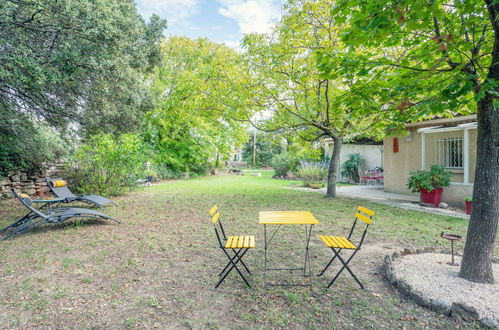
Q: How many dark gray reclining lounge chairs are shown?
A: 2